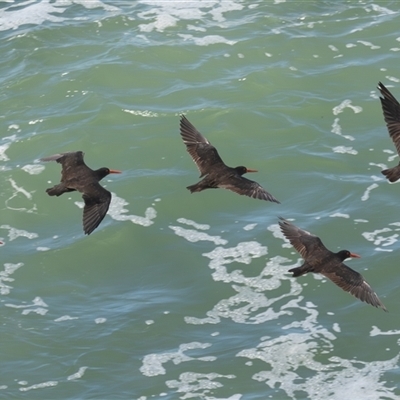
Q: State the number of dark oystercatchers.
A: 4